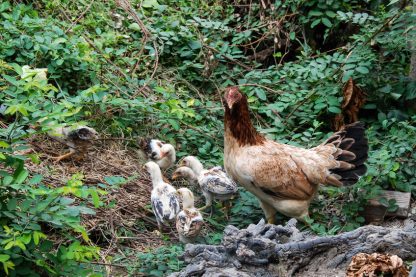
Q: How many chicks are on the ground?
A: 6